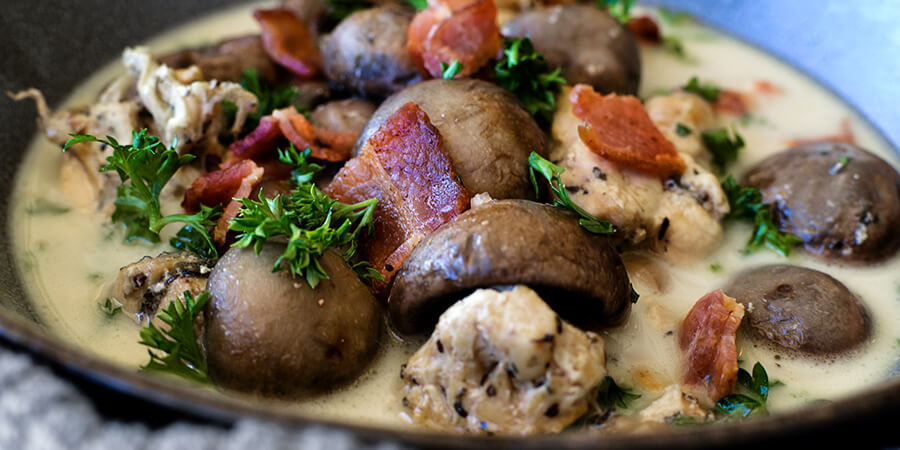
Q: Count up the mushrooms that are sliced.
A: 0